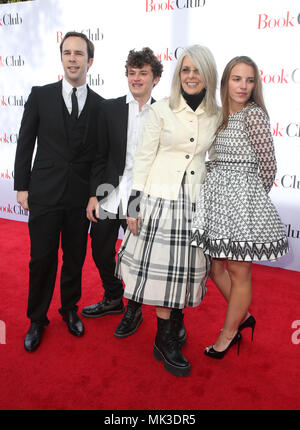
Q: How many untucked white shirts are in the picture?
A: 1